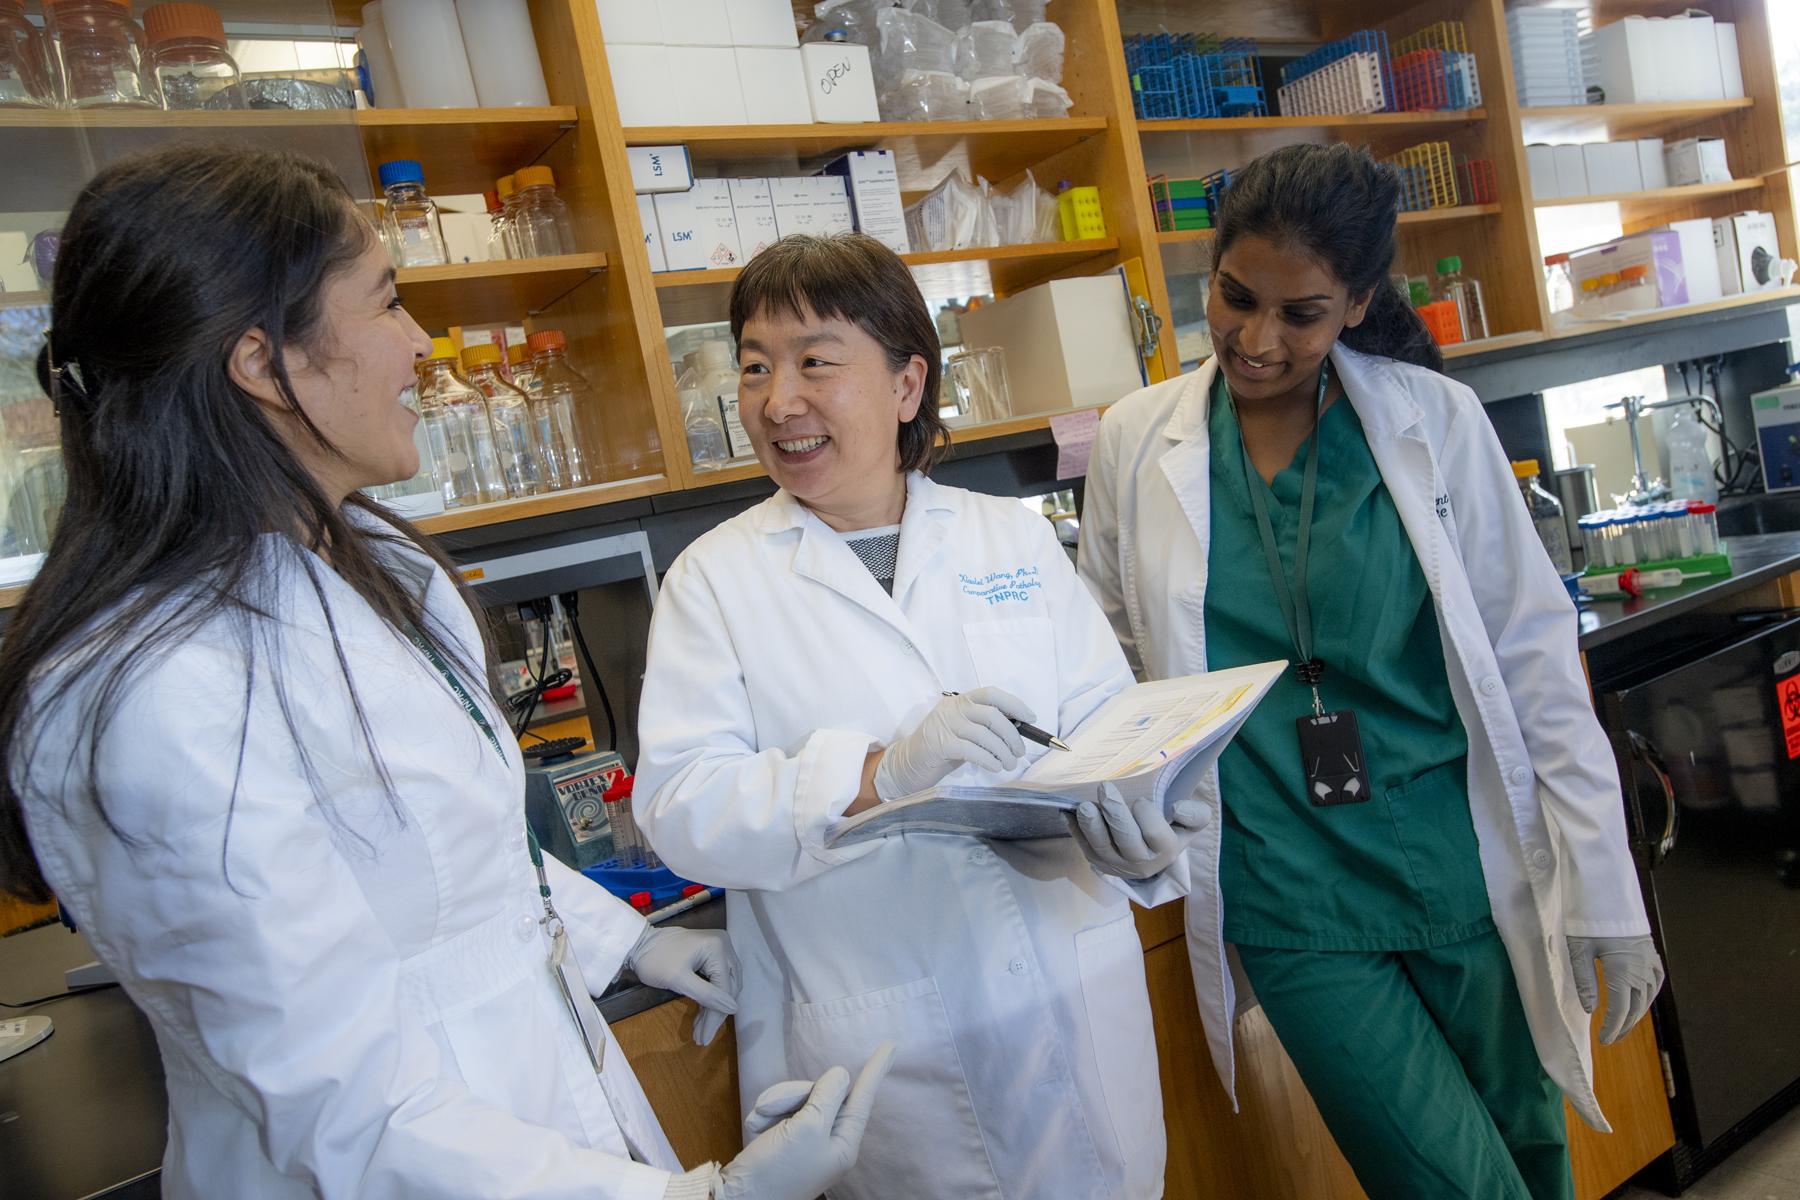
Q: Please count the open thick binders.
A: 1